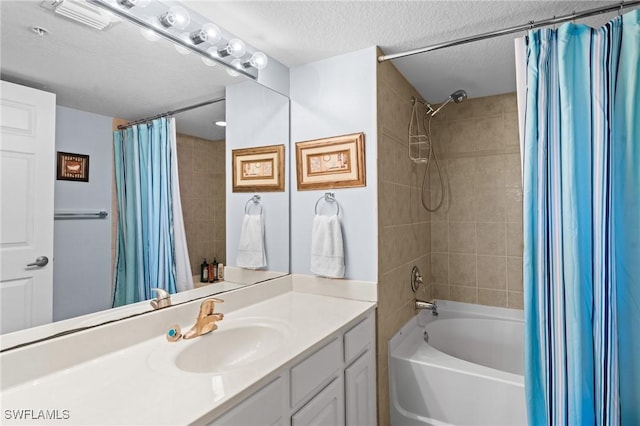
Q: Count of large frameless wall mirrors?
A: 1